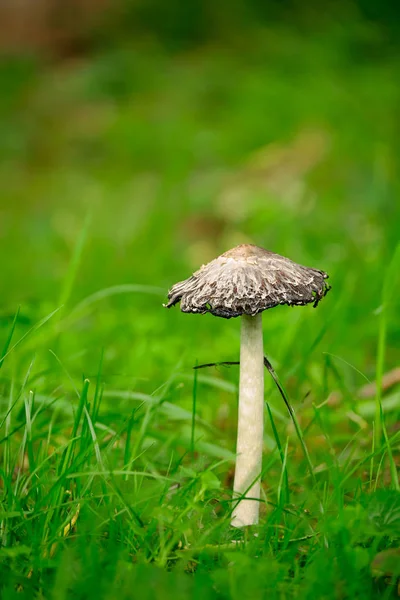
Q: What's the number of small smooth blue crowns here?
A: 0